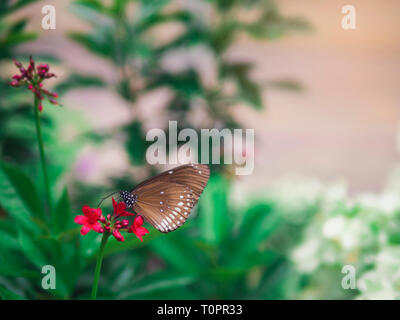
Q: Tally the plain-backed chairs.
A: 0